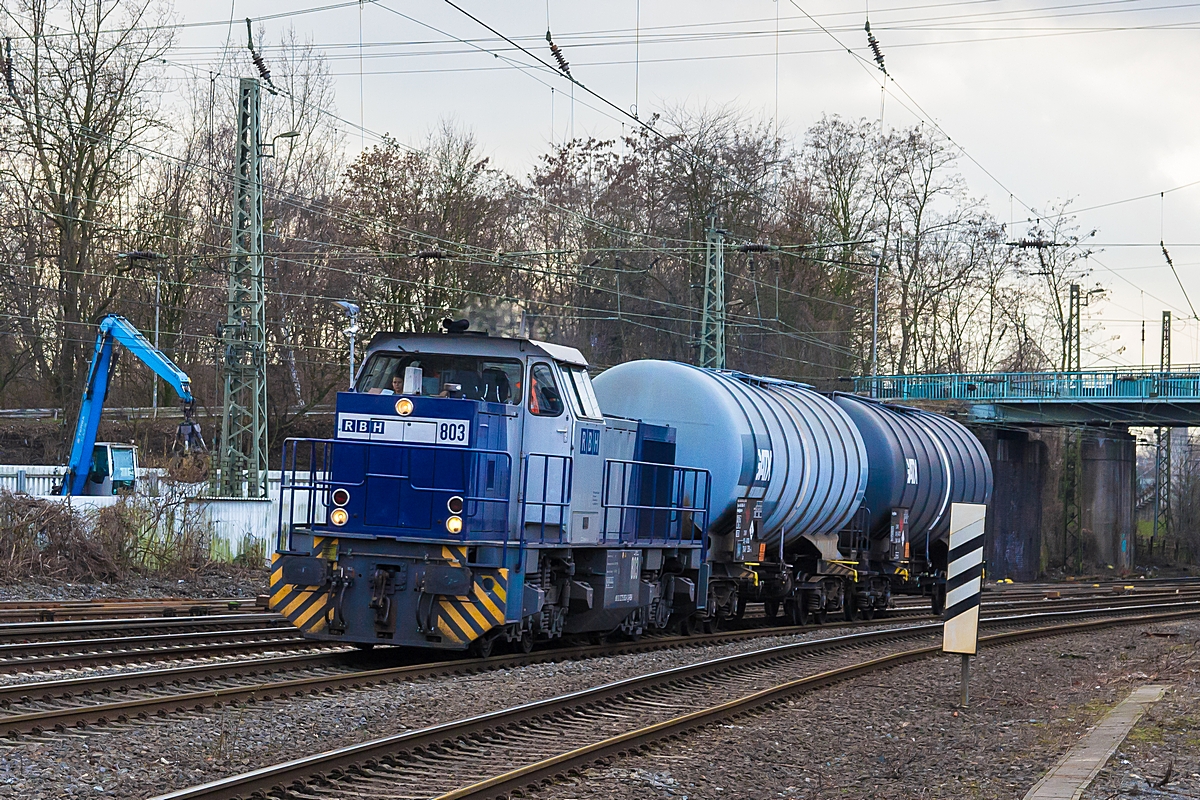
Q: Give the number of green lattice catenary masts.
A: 4